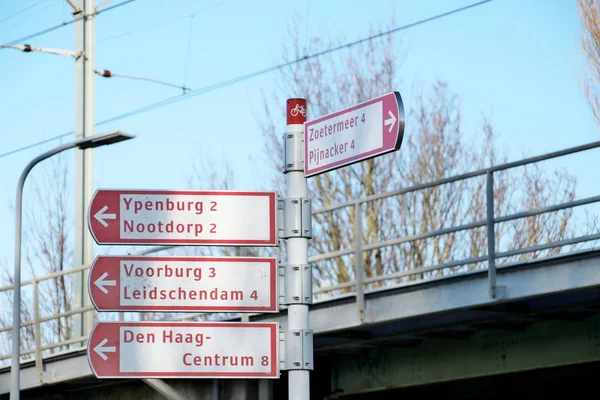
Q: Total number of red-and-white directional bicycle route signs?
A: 4